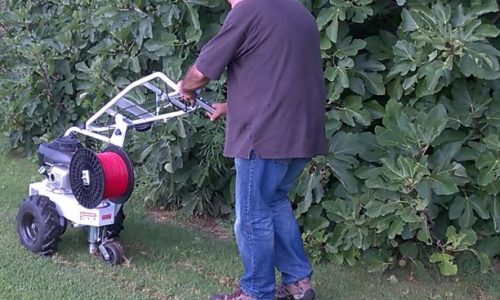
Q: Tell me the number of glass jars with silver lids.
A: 0